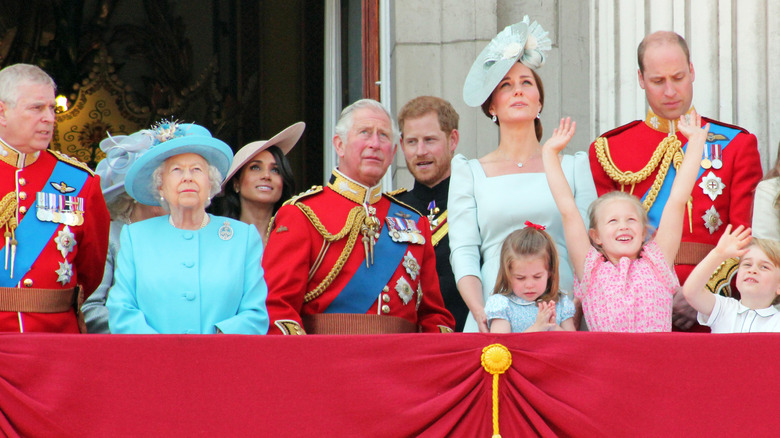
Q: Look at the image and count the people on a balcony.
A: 12